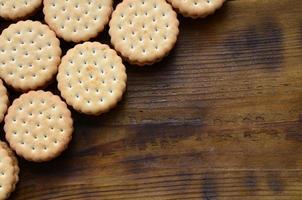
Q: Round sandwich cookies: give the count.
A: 9